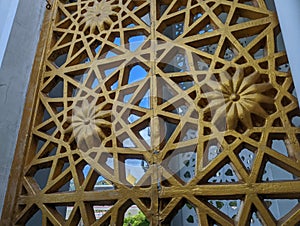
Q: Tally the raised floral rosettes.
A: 3